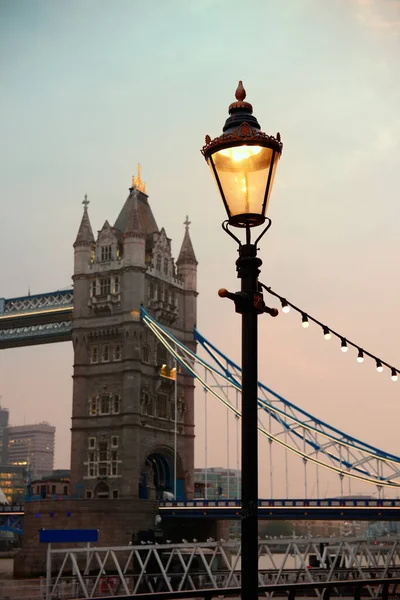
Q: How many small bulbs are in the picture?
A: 7